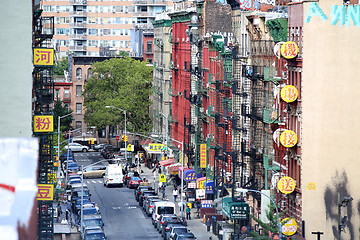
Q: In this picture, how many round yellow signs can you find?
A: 5